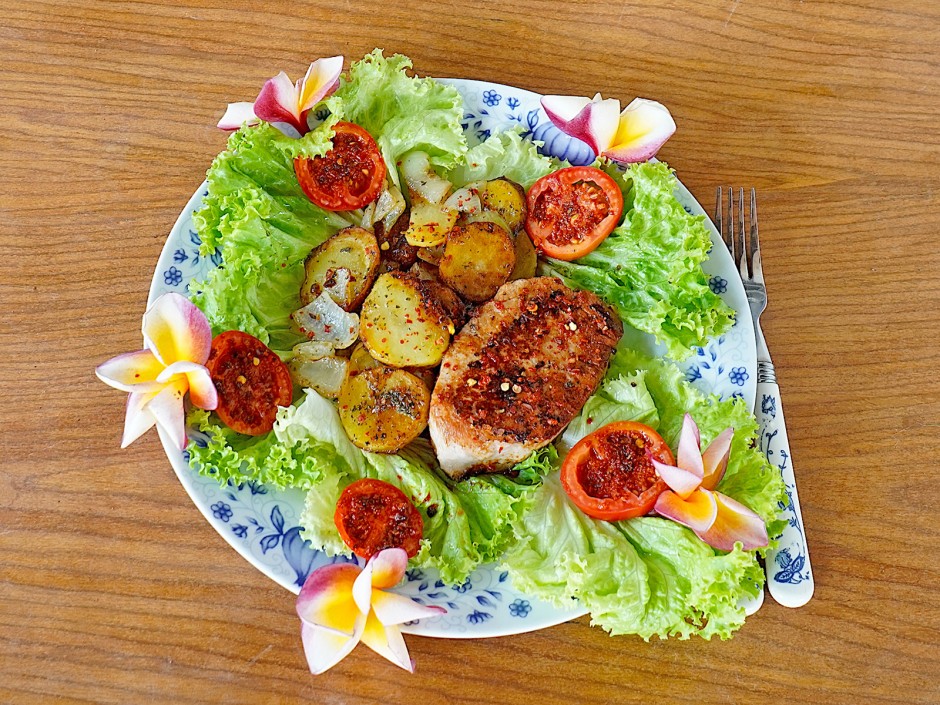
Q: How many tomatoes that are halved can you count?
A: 5